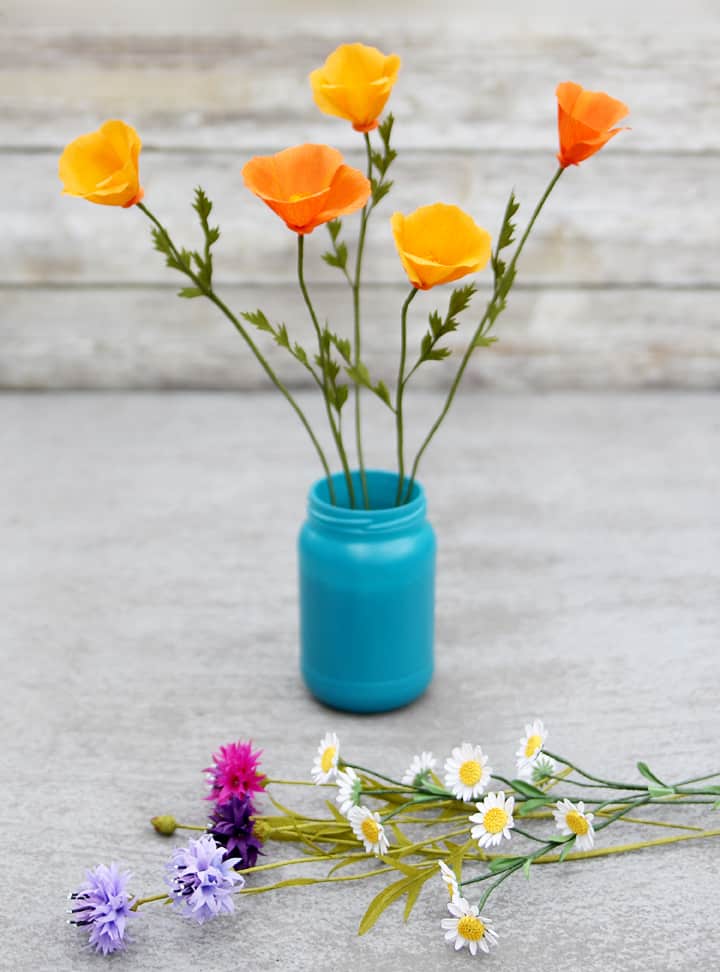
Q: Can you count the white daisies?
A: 11